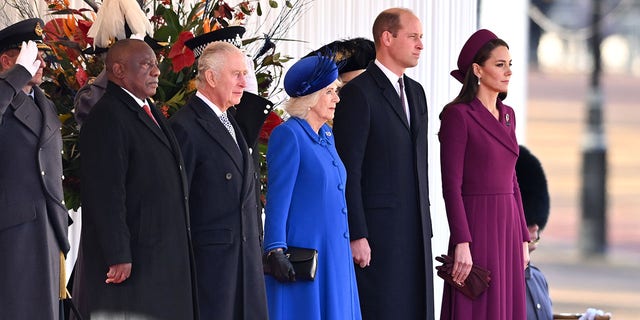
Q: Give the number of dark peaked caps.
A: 2